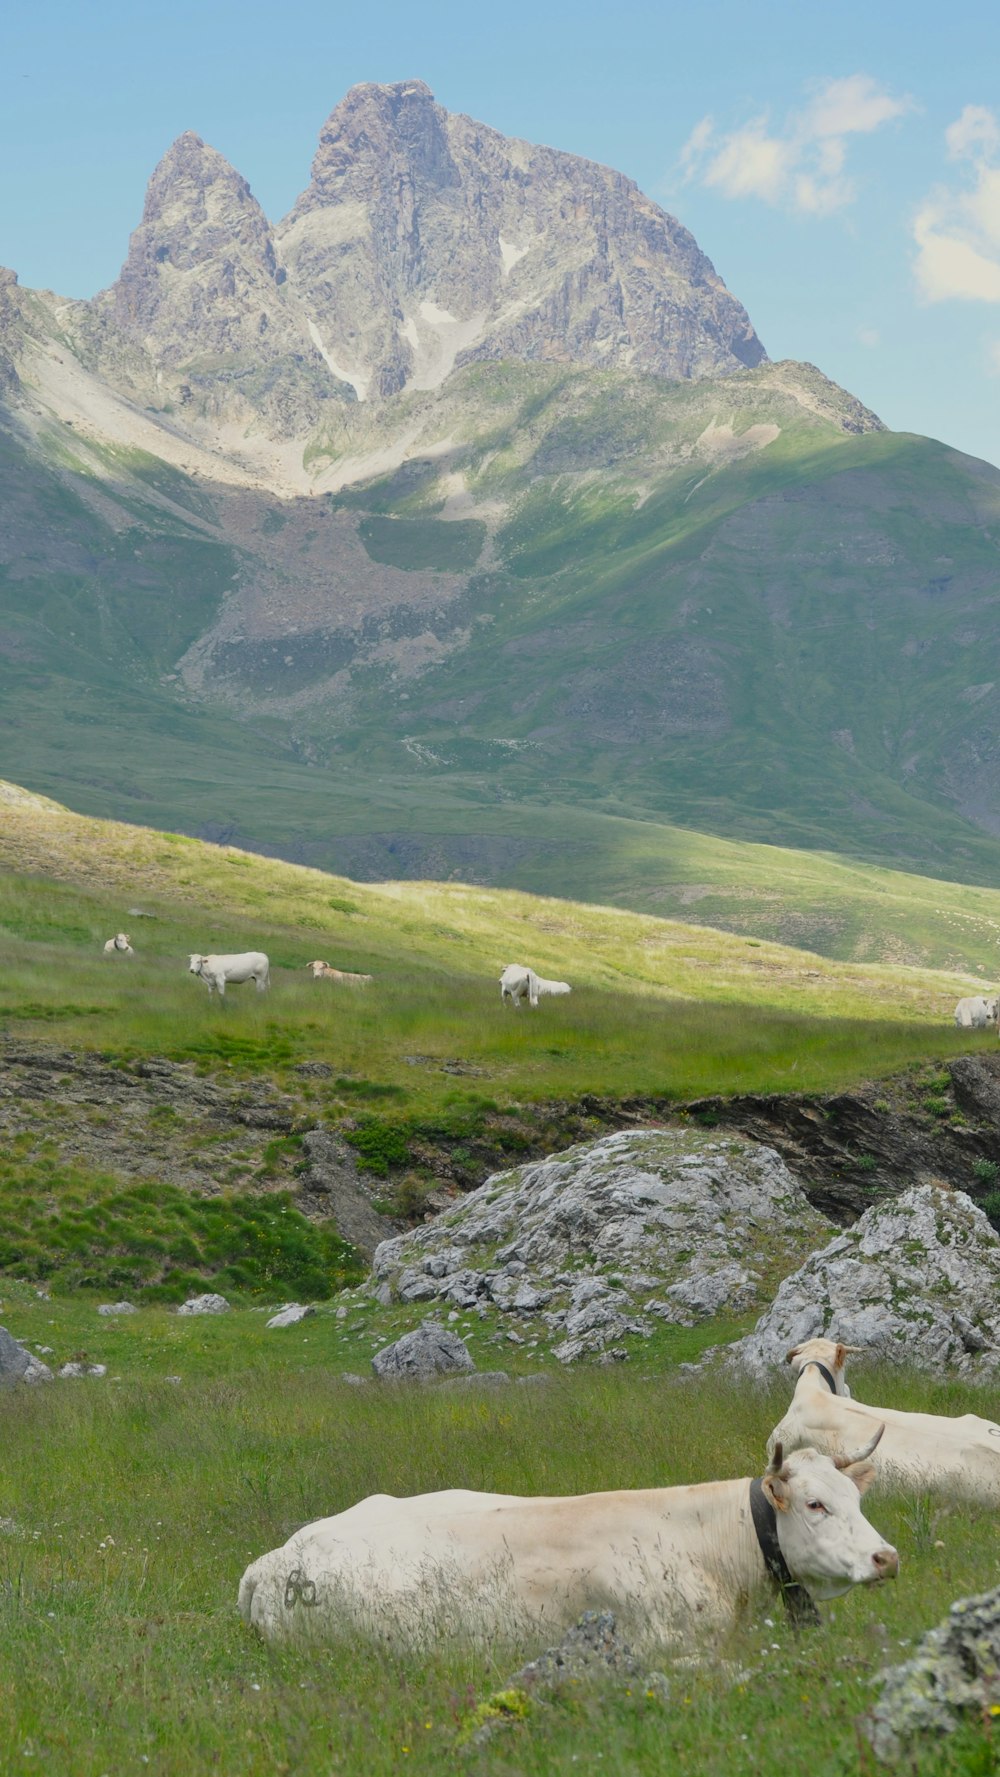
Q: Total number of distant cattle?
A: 6